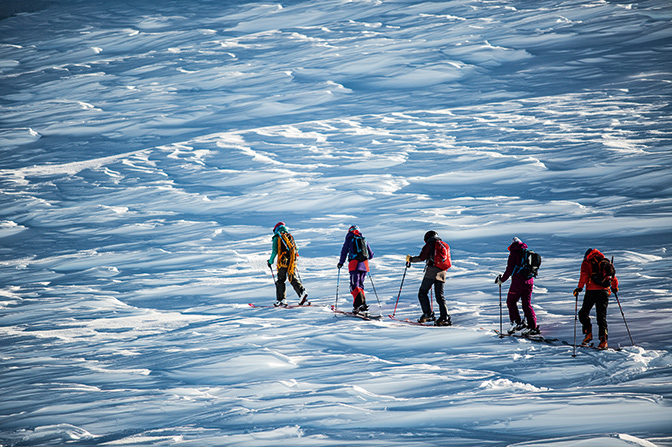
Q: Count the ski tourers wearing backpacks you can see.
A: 5